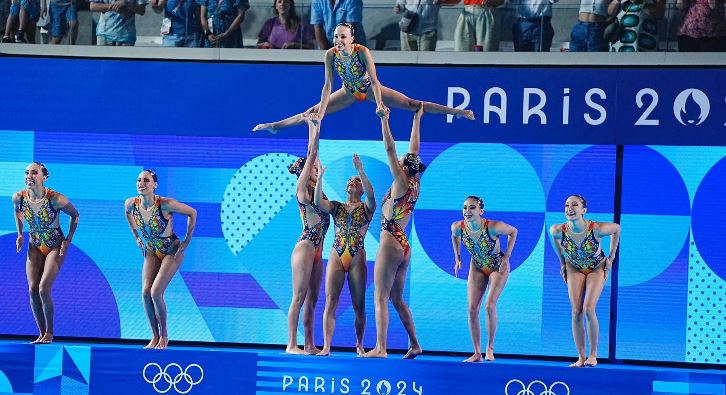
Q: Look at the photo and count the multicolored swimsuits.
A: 8